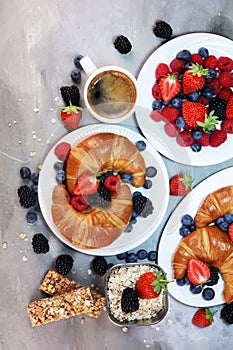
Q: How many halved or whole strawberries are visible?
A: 11